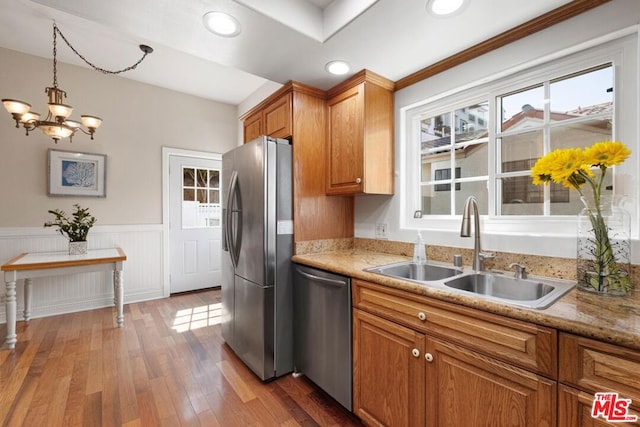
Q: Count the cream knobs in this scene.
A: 4